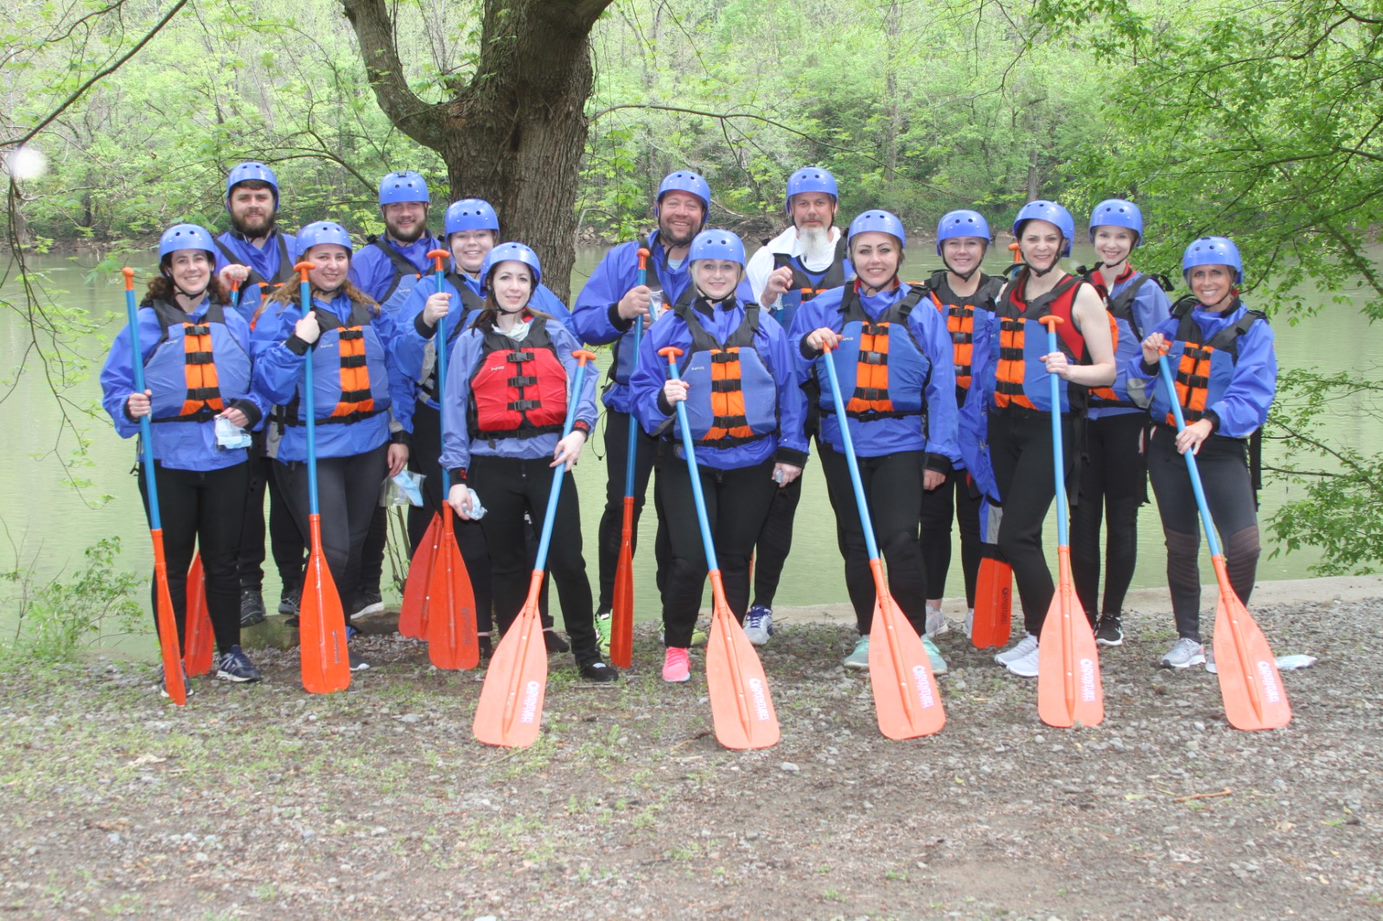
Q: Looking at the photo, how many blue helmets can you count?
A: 14